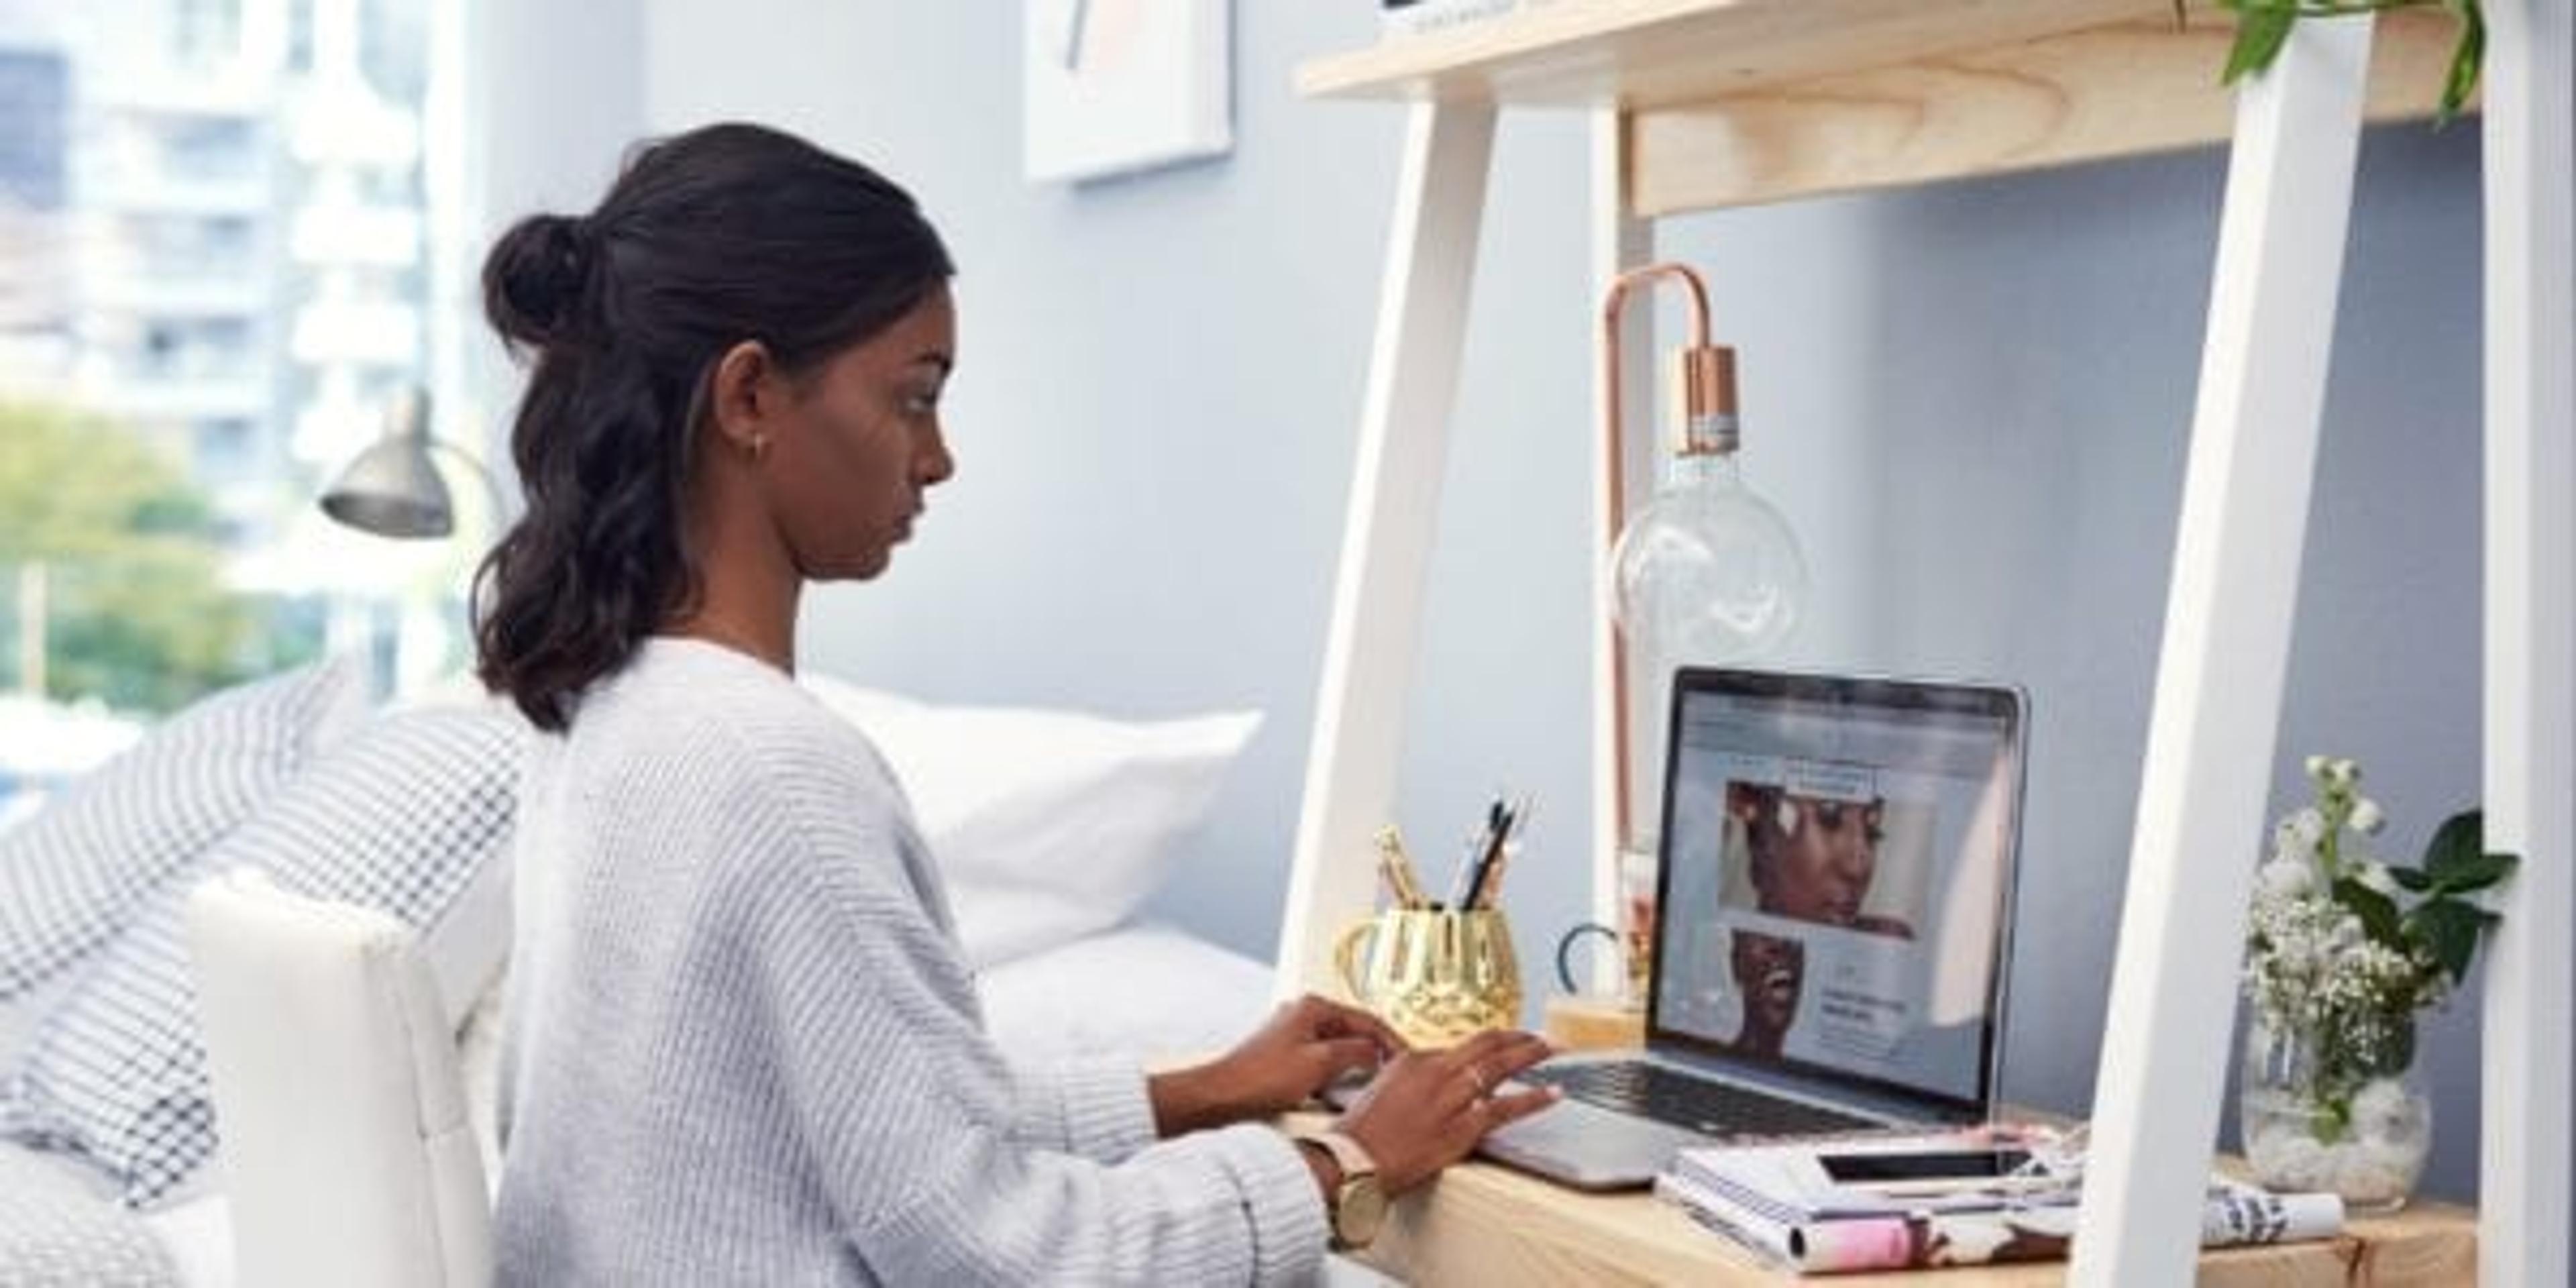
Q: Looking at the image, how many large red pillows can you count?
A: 0